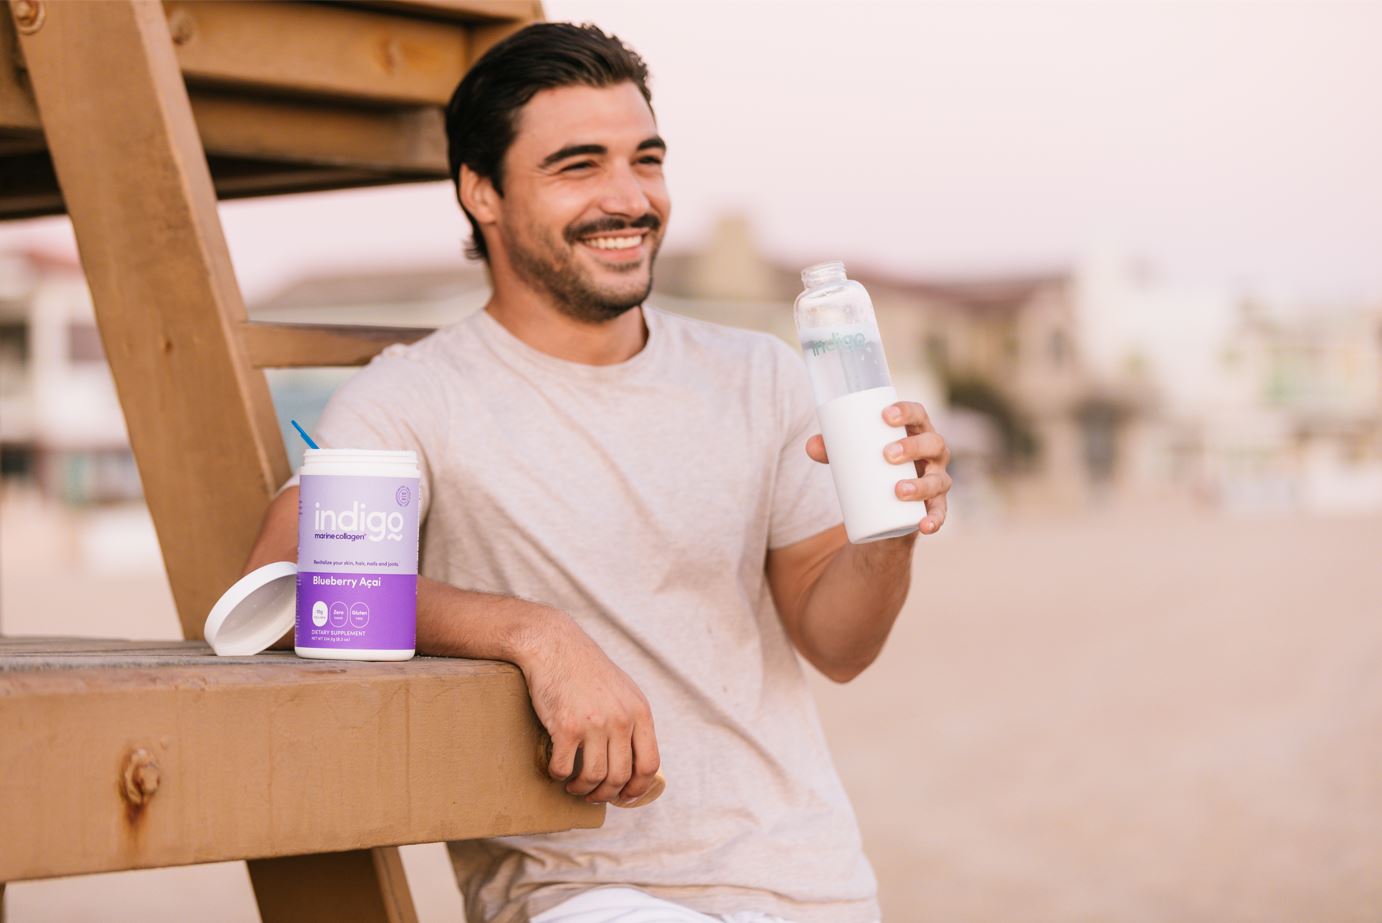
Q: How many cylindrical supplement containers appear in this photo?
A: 1